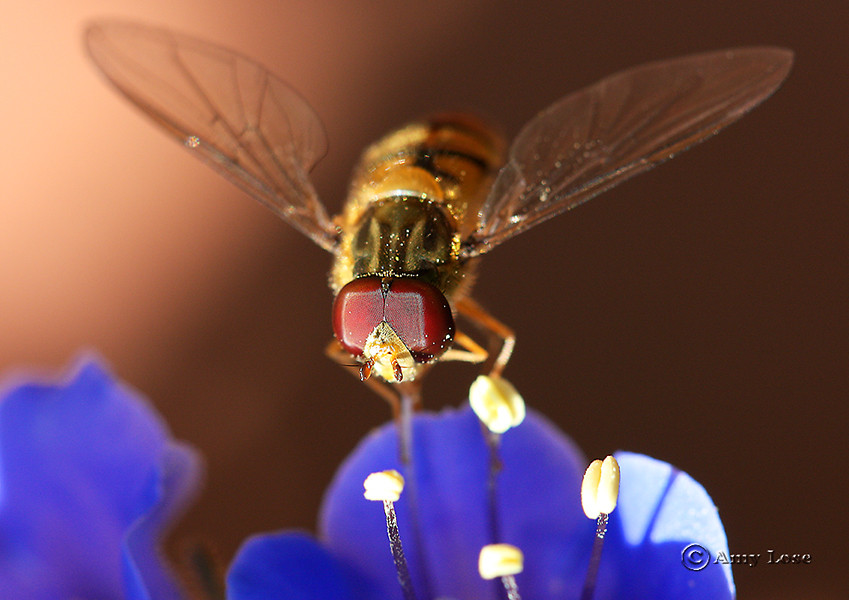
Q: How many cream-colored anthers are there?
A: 4